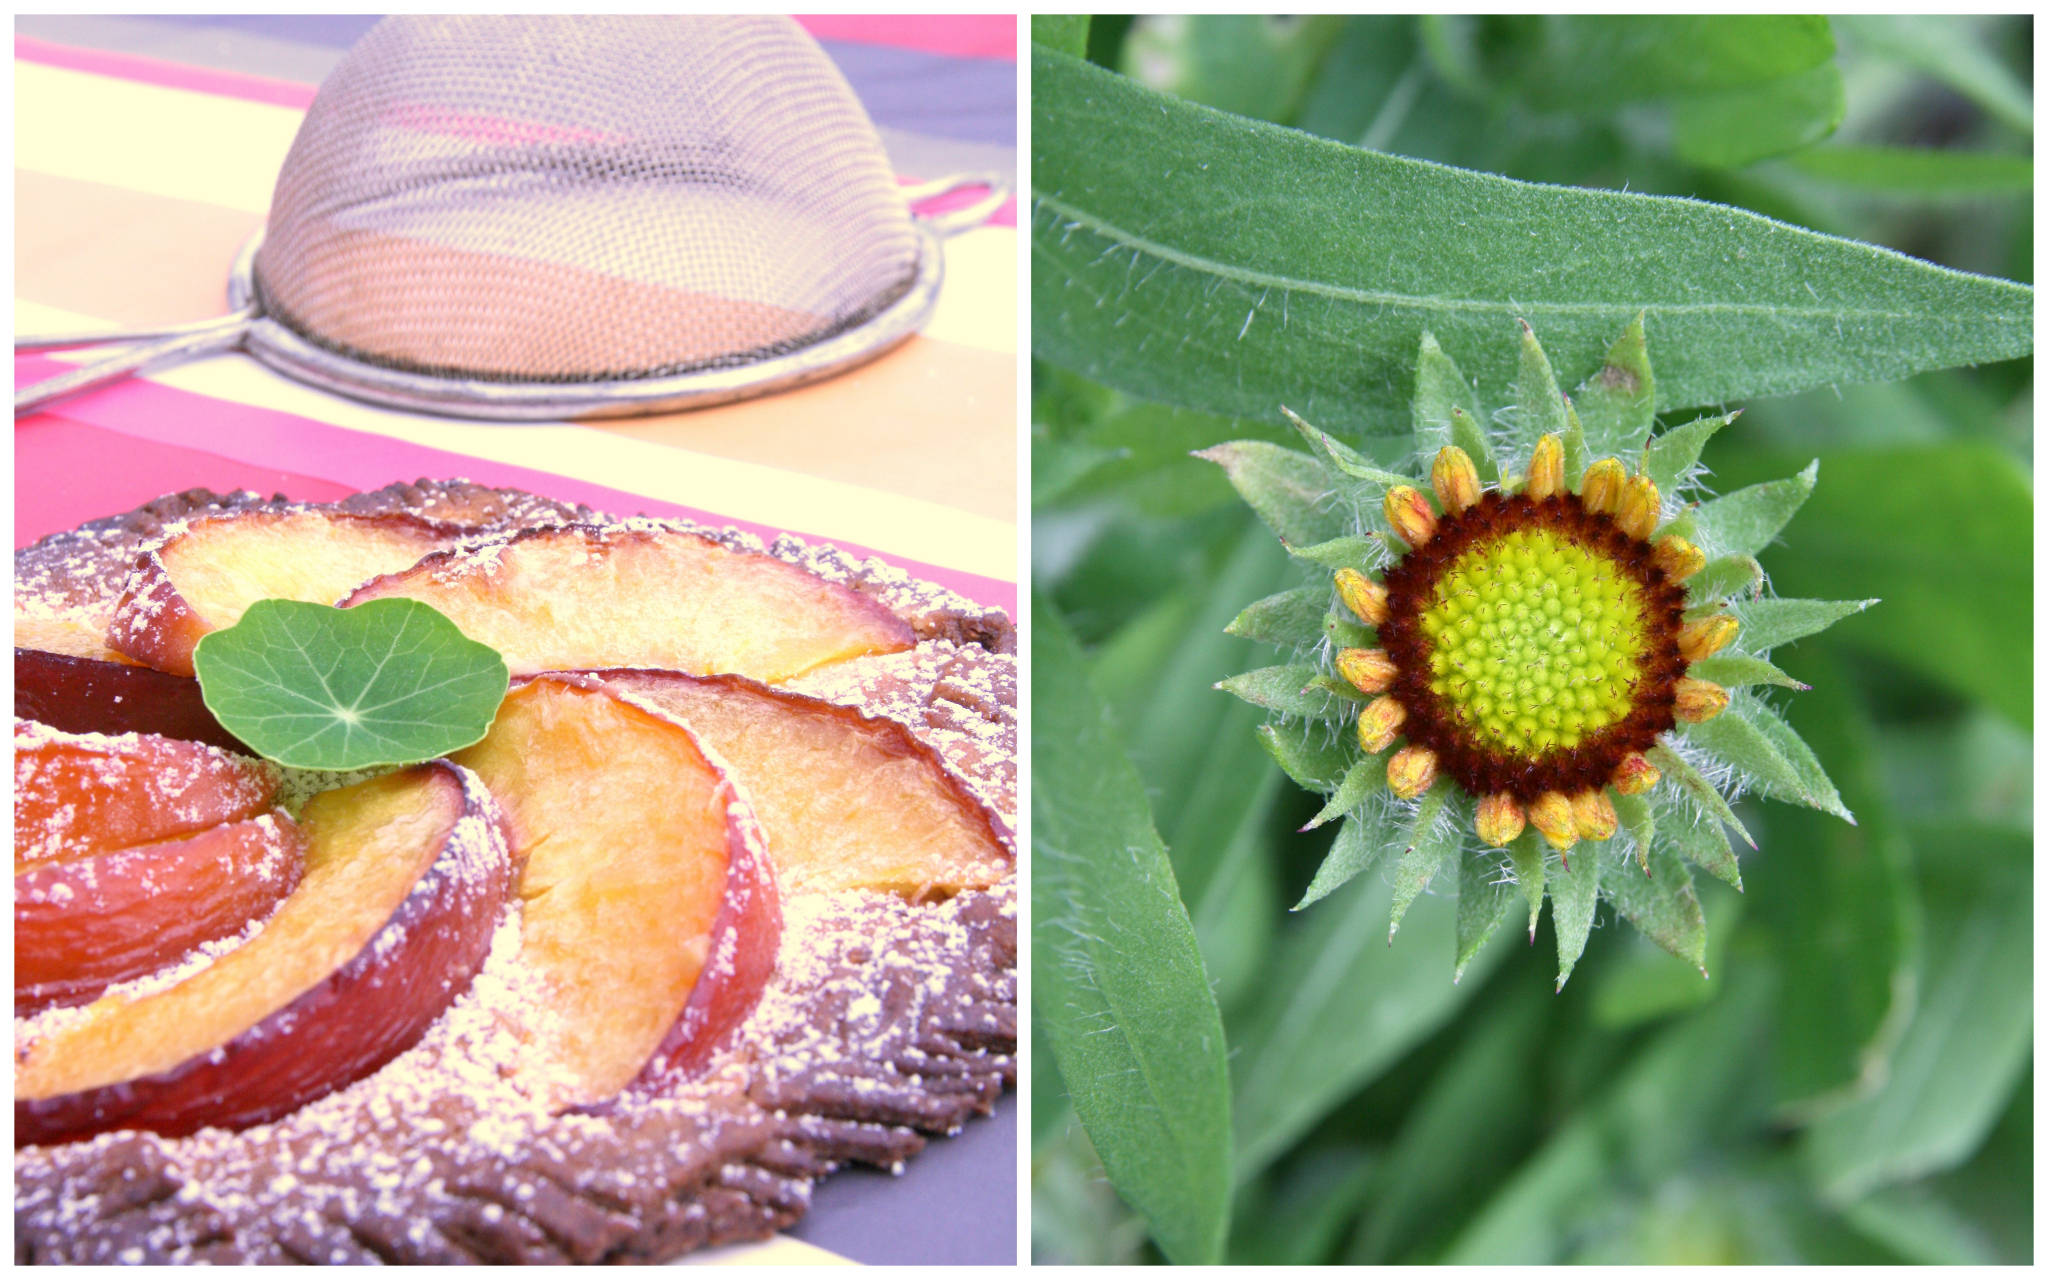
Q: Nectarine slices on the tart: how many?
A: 8